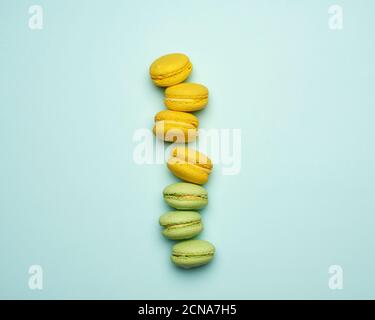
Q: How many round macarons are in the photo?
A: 7